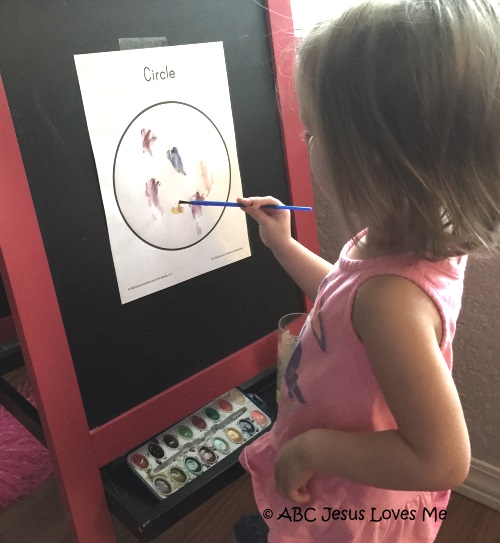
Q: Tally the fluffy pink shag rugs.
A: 1